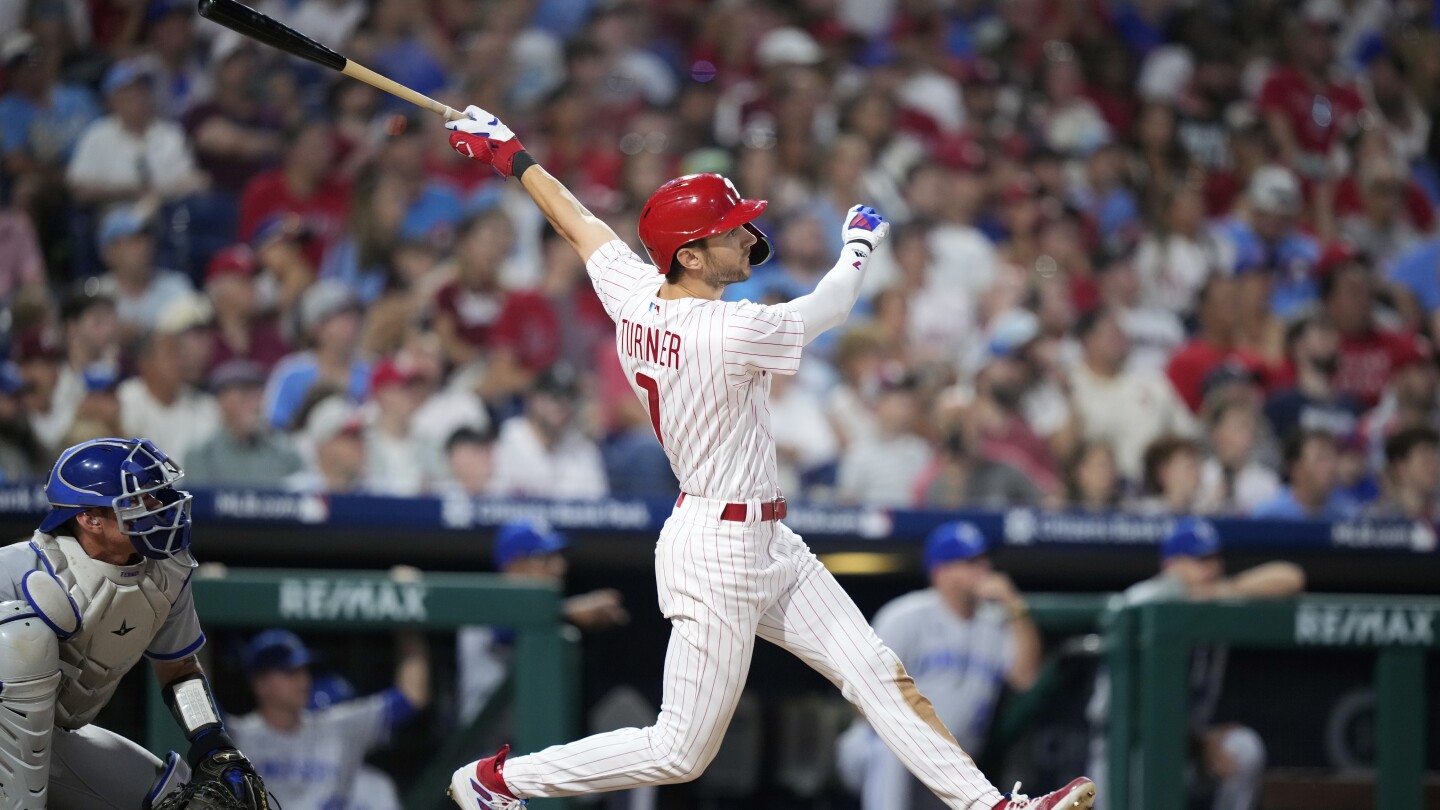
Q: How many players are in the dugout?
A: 4